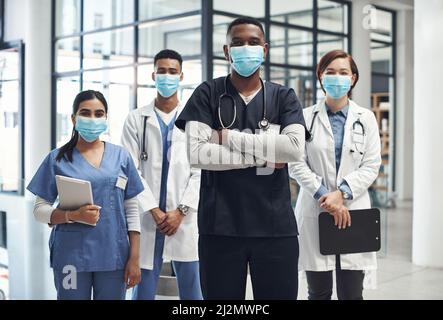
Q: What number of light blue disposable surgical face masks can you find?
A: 4